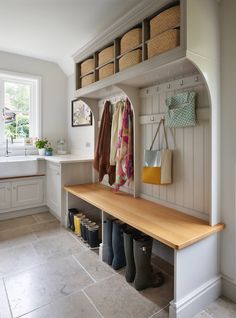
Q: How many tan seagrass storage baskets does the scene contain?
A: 8